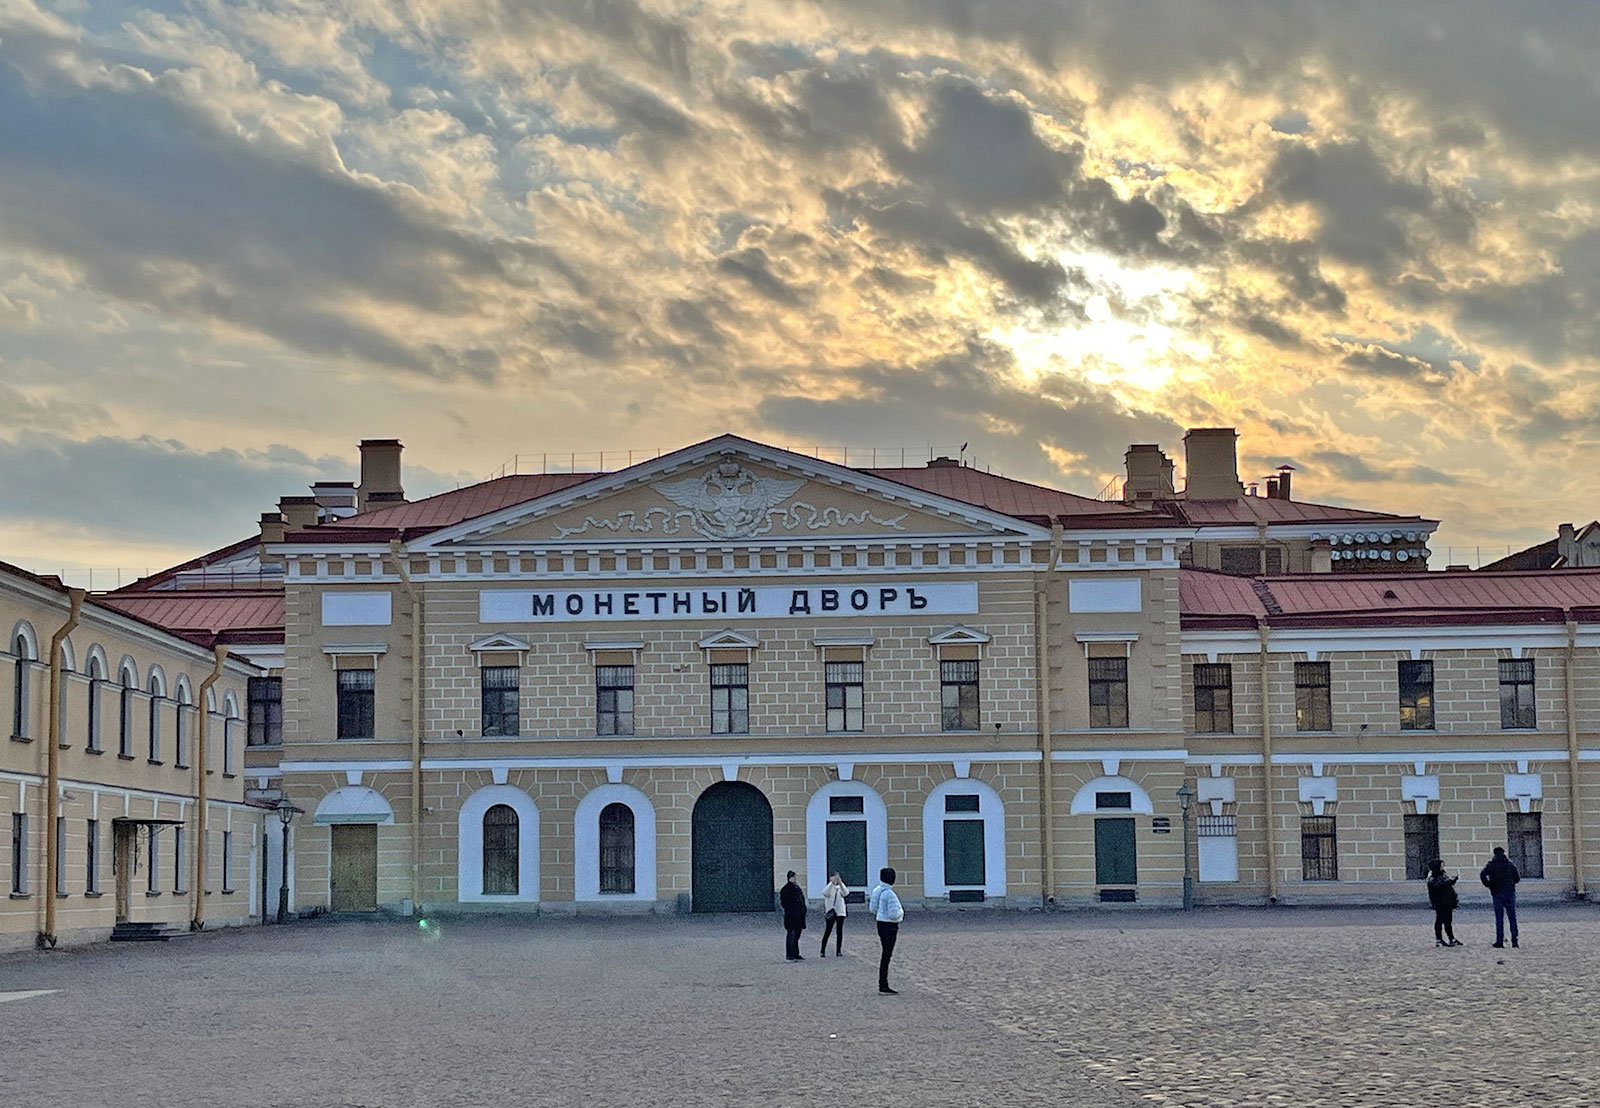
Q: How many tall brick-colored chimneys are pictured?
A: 3